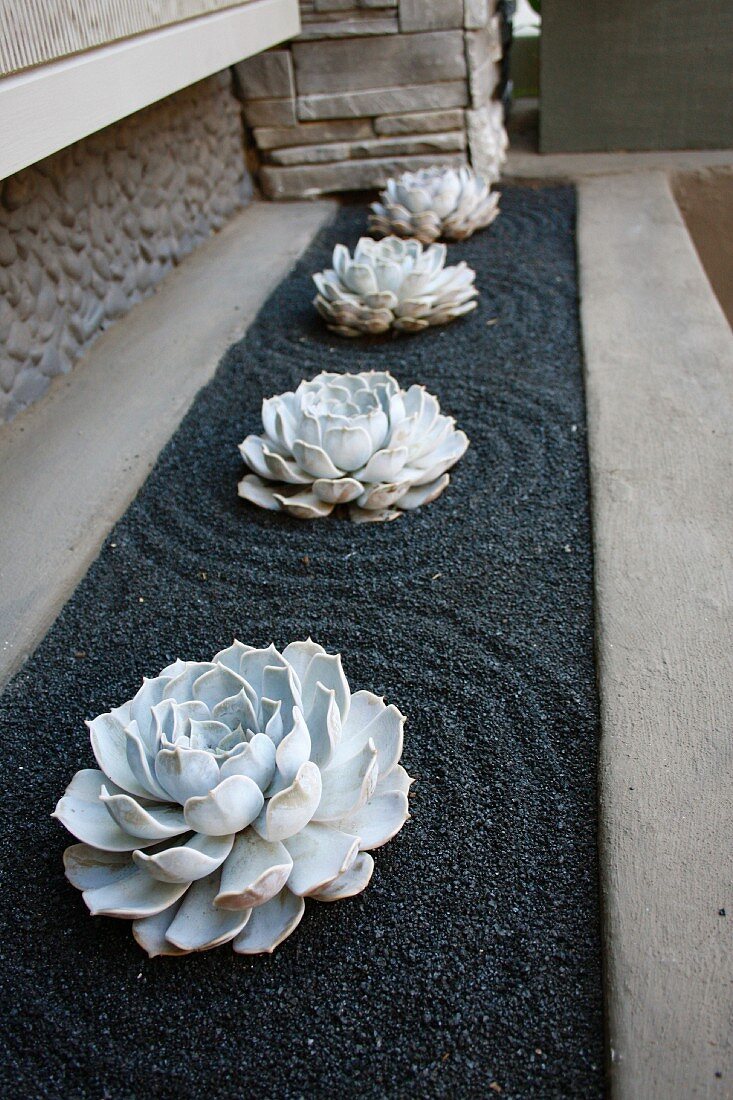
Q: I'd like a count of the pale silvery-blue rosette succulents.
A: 4